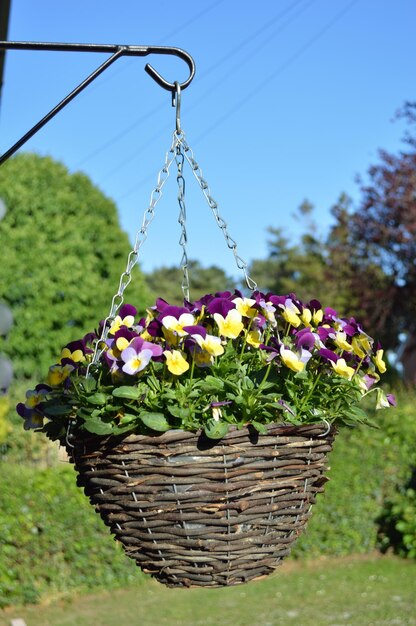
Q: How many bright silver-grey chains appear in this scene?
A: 3